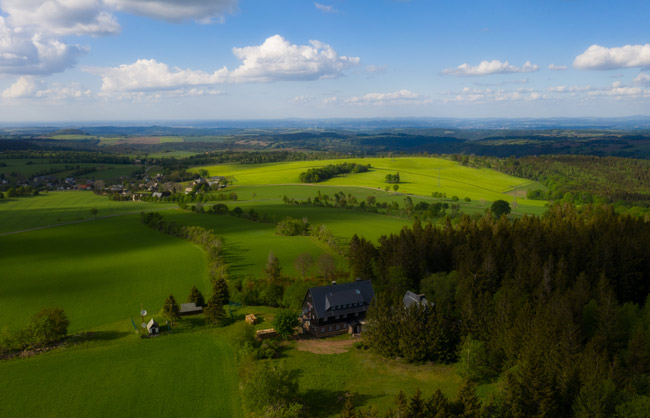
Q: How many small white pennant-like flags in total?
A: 0